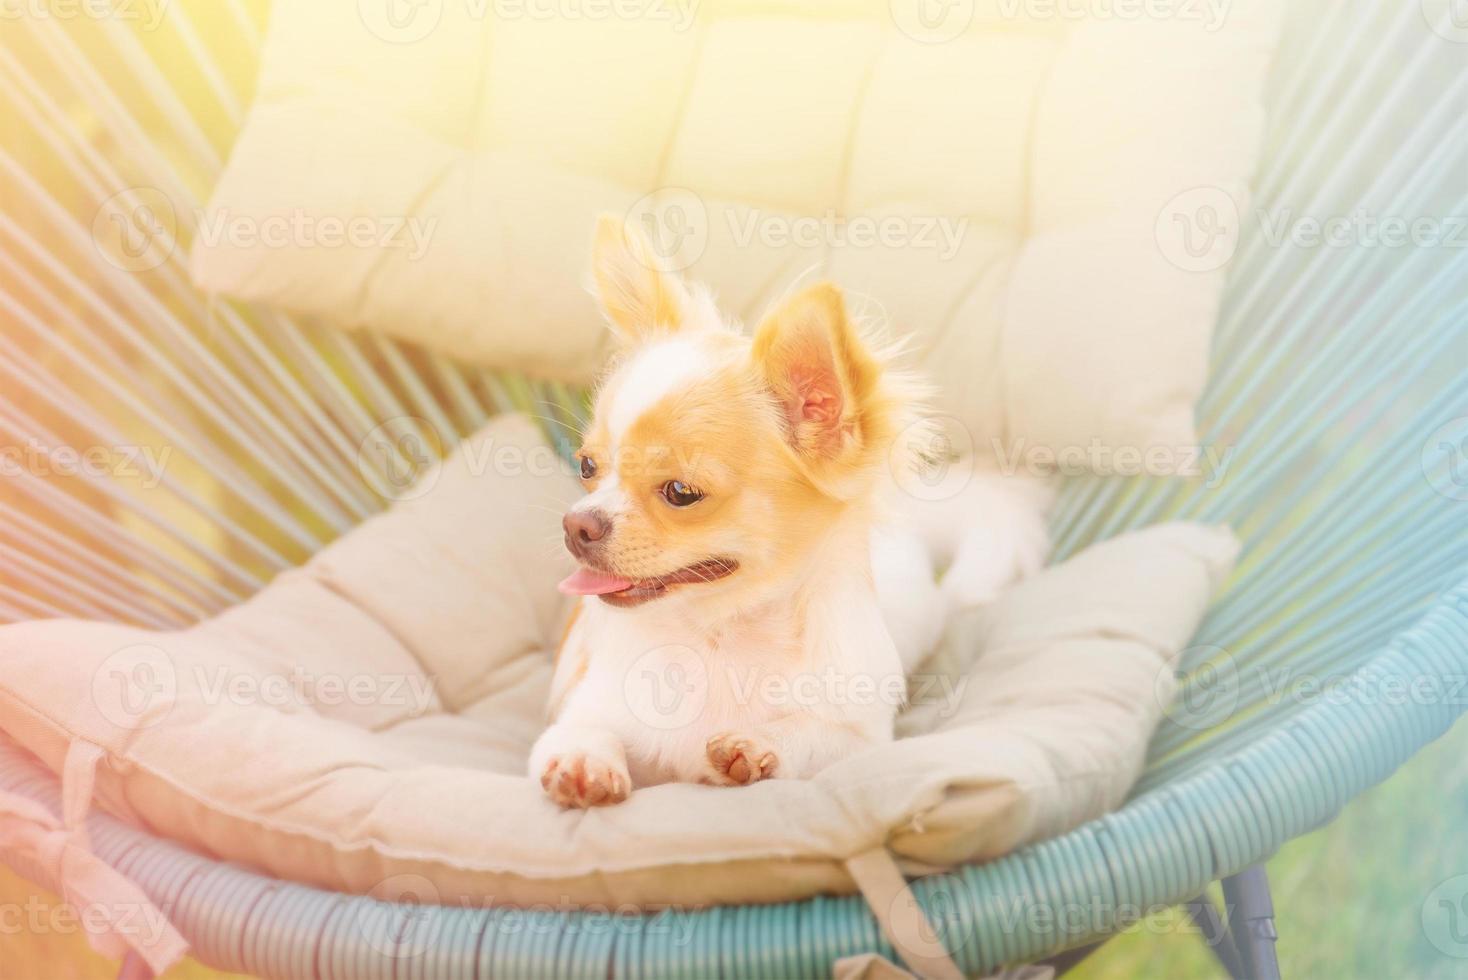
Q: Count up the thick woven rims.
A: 1